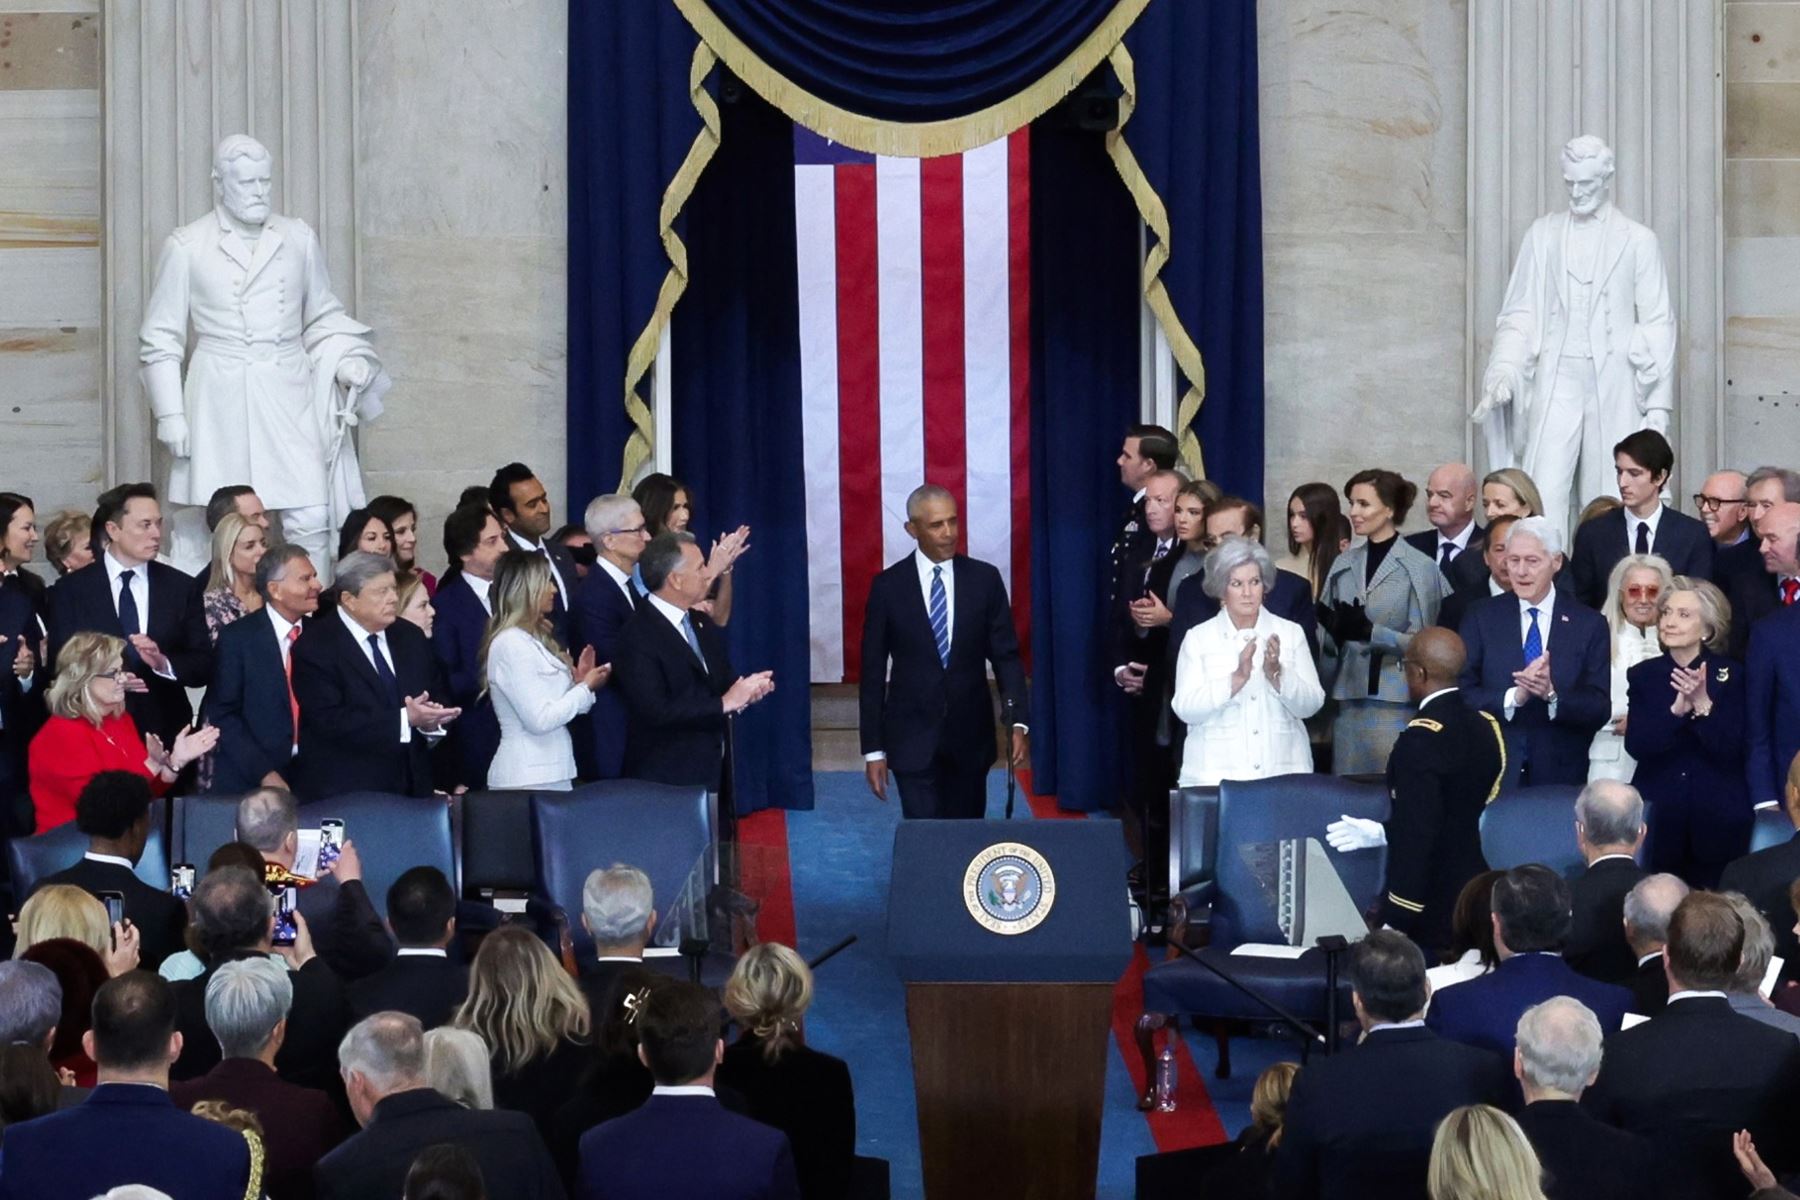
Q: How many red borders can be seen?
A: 2